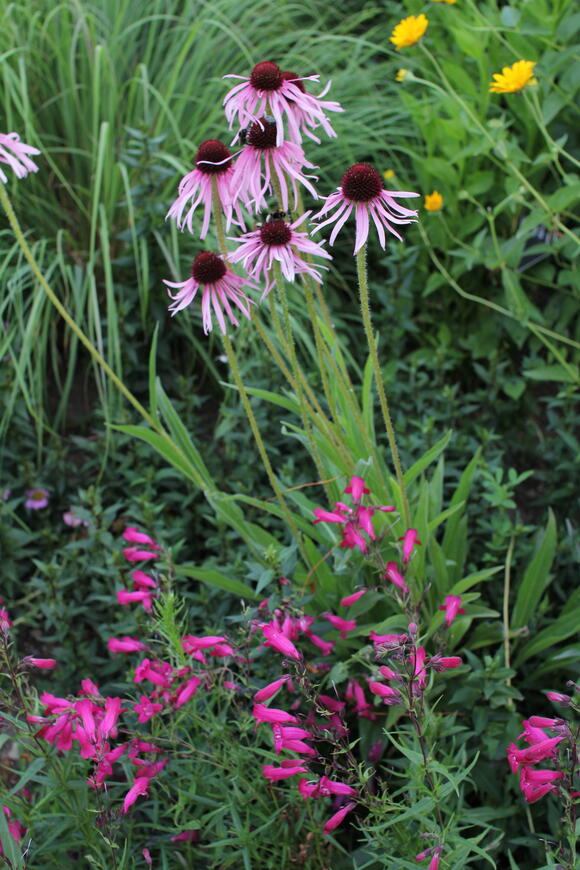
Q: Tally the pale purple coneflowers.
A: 8